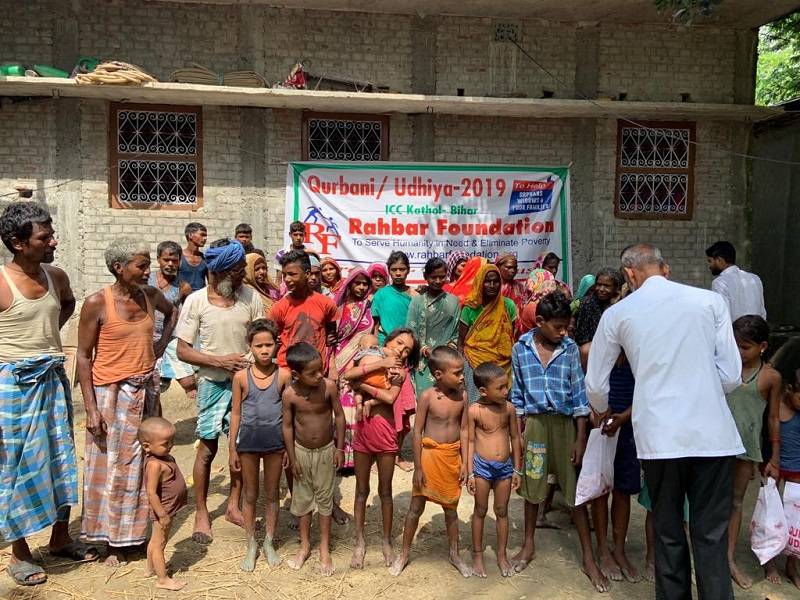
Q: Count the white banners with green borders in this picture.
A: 1